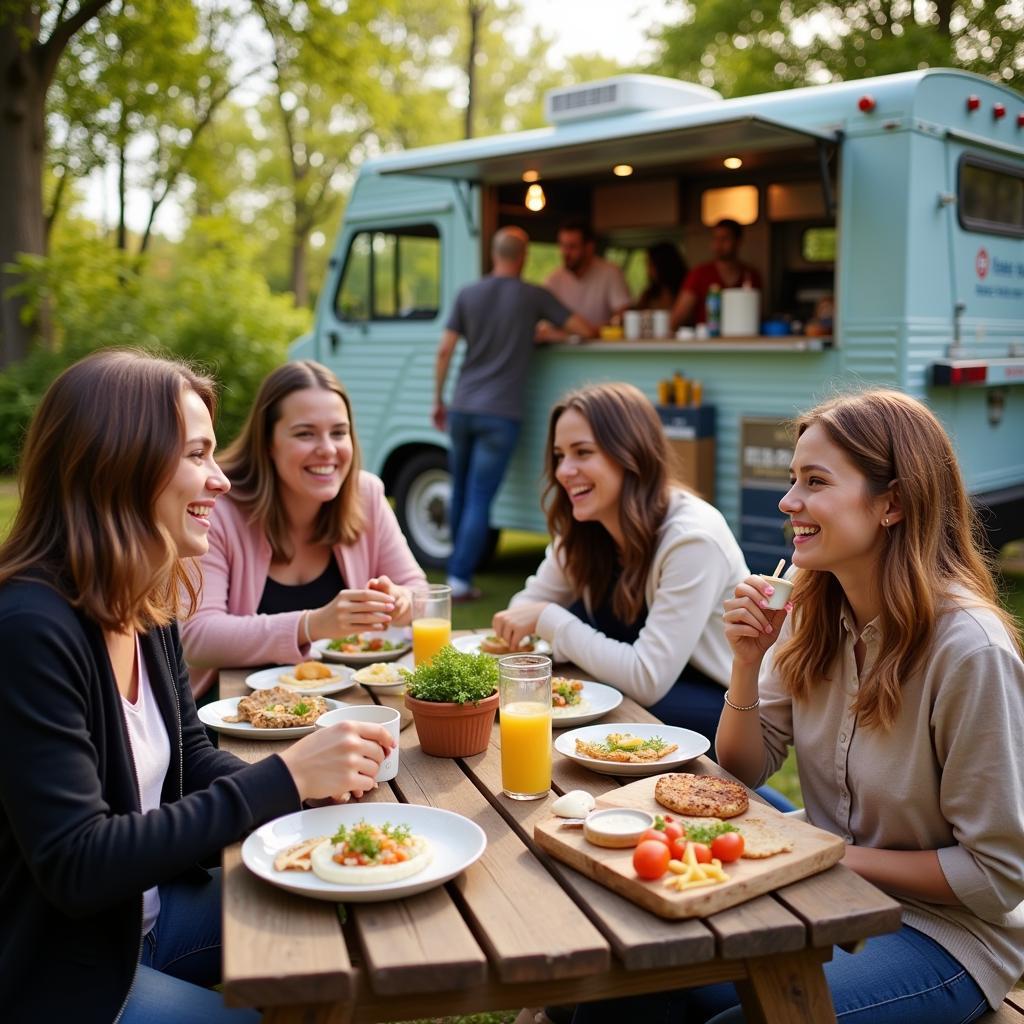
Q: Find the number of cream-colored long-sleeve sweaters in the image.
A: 1